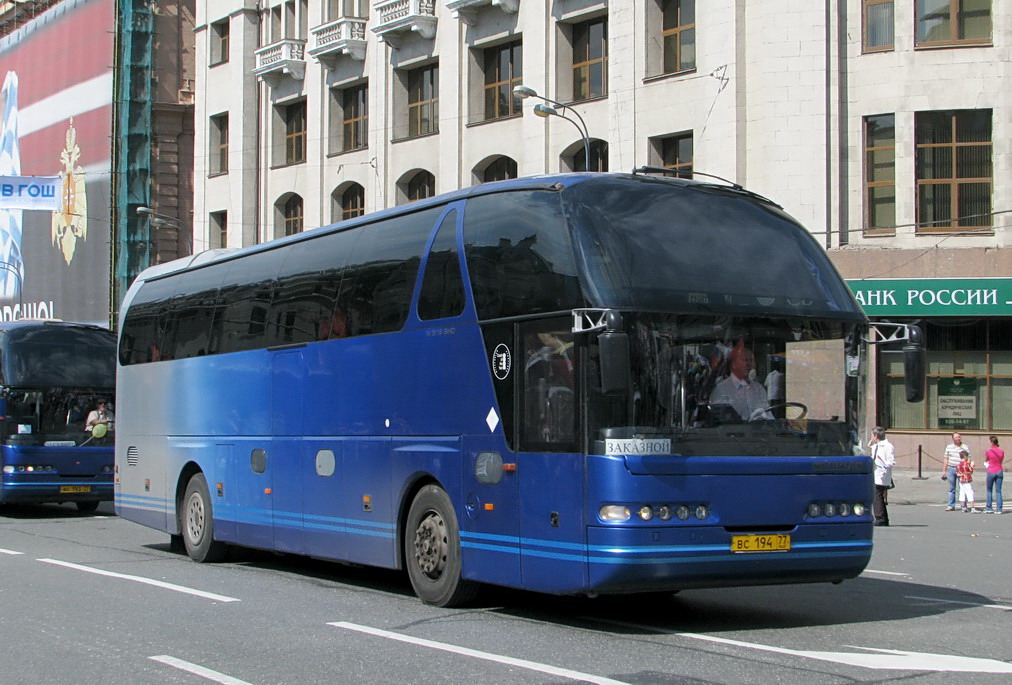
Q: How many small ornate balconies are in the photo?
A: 4